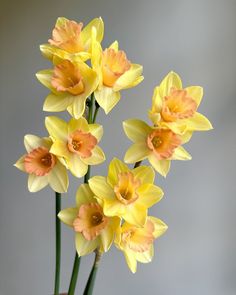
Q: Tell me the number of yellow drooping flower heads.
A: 10